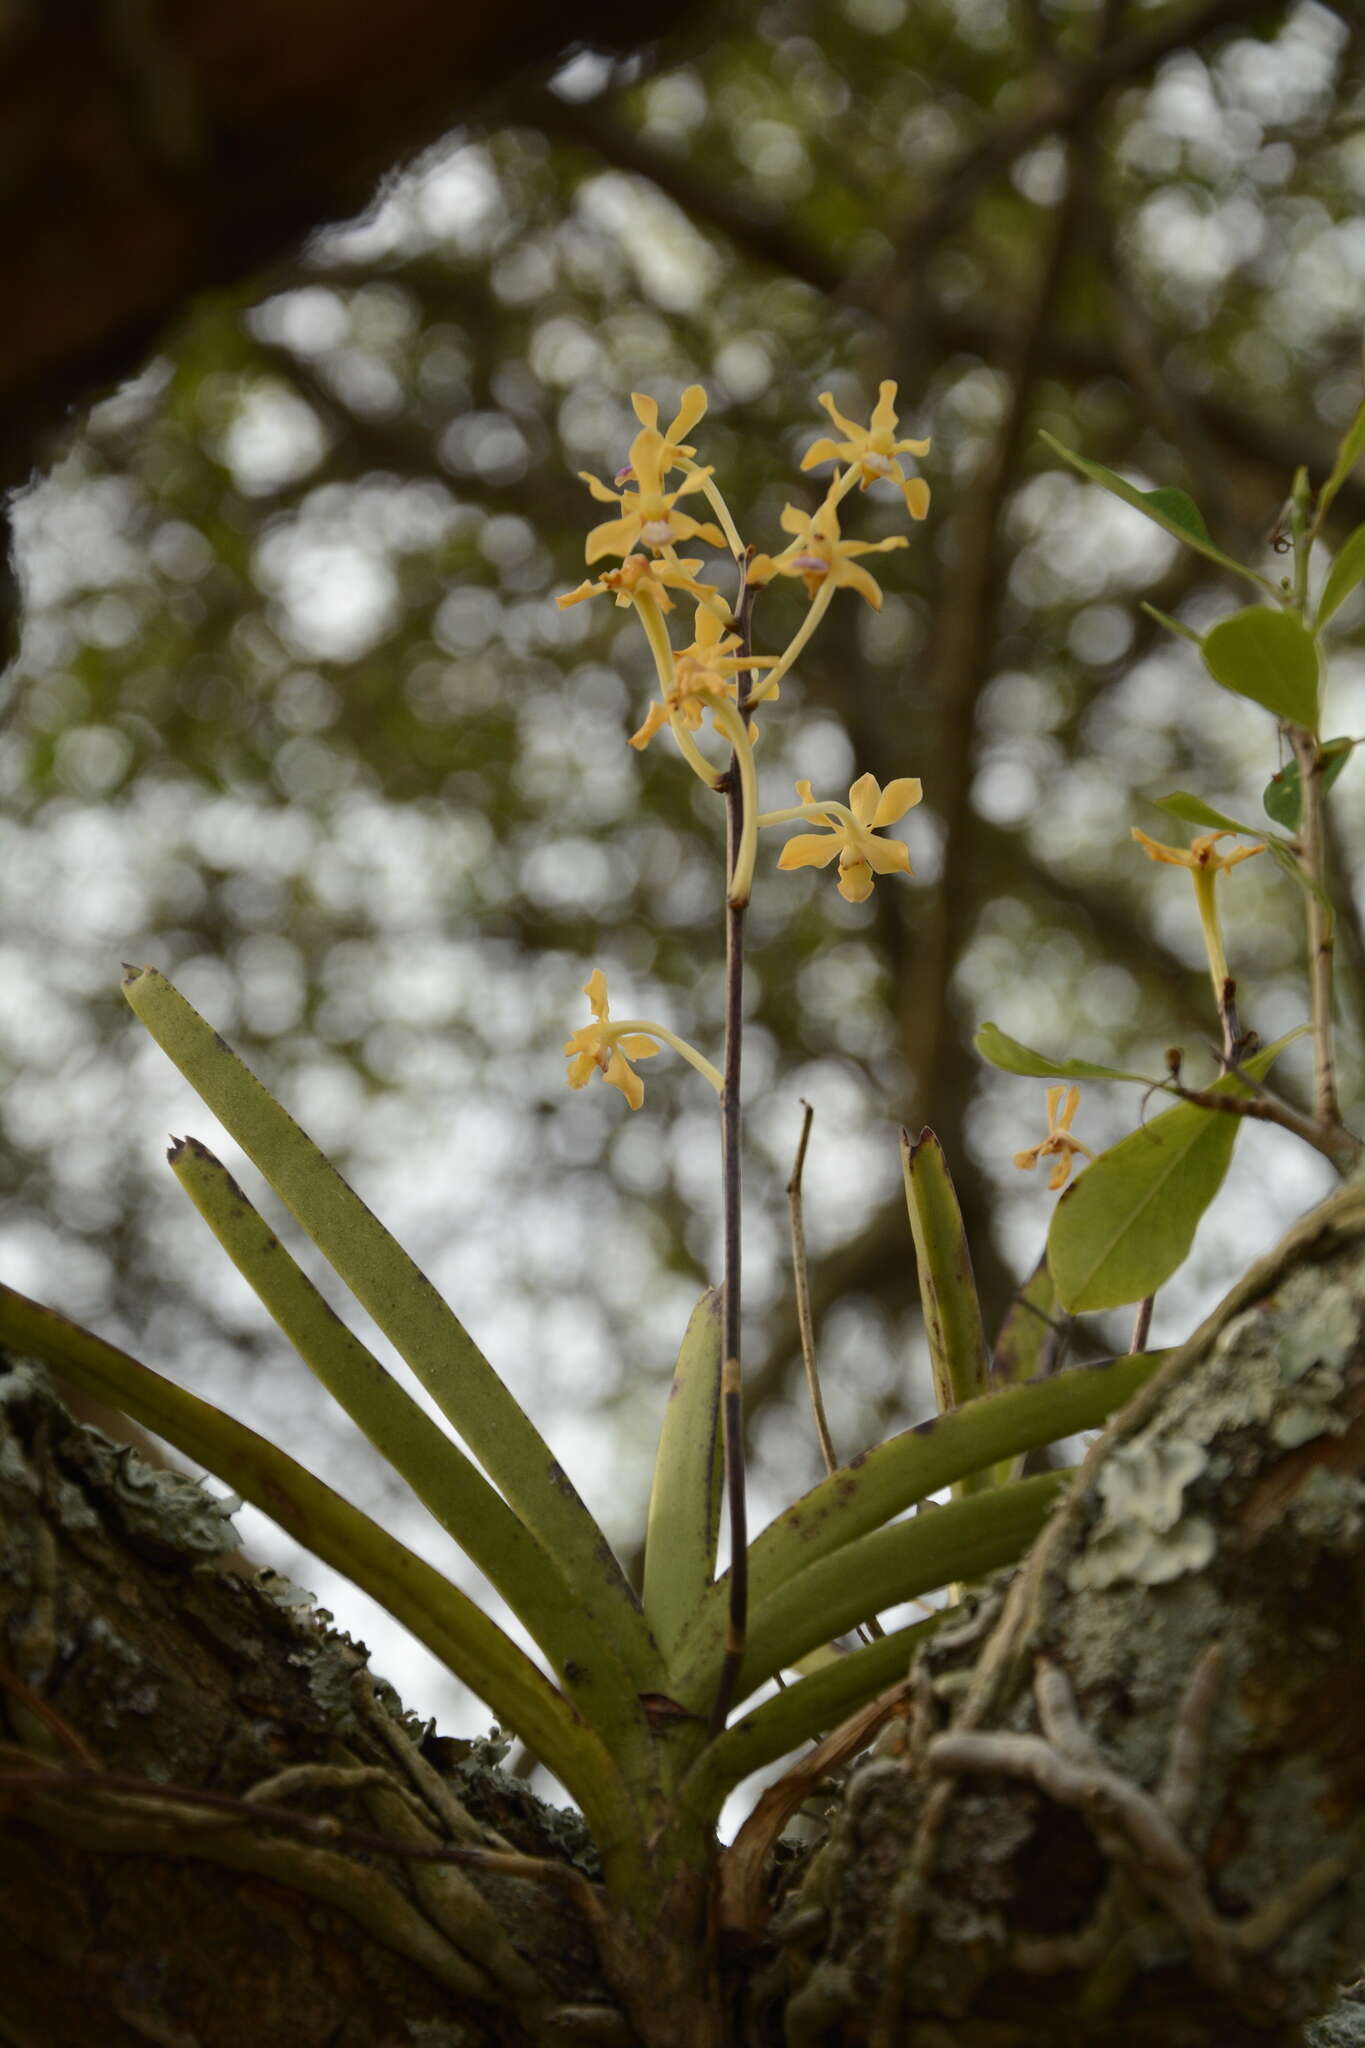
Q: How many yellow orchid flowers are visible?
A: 11